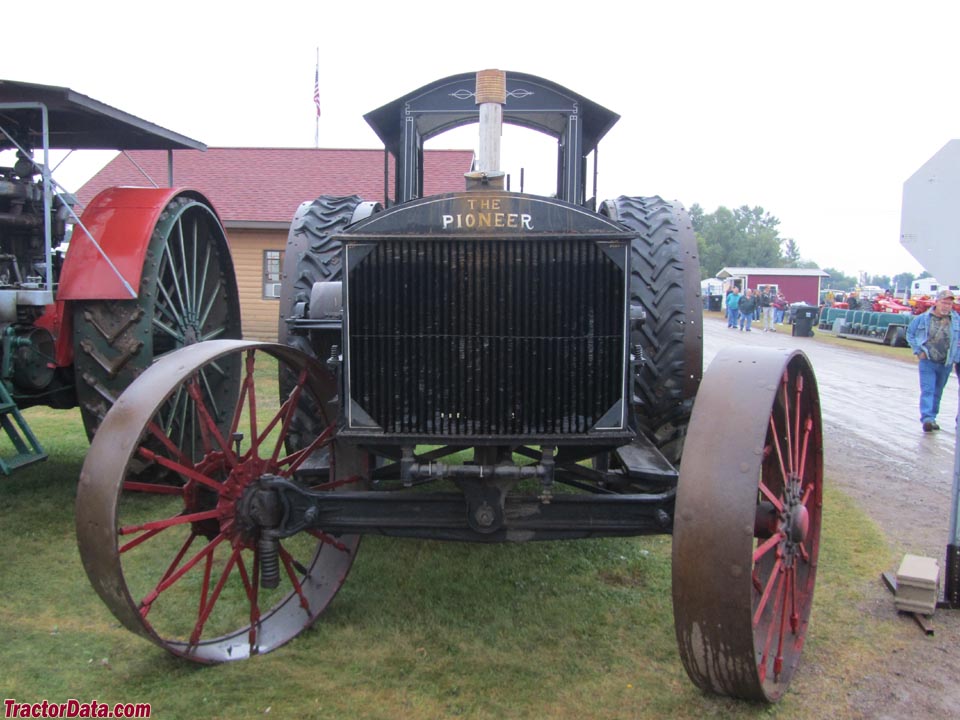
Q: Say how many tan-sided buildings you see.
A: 1